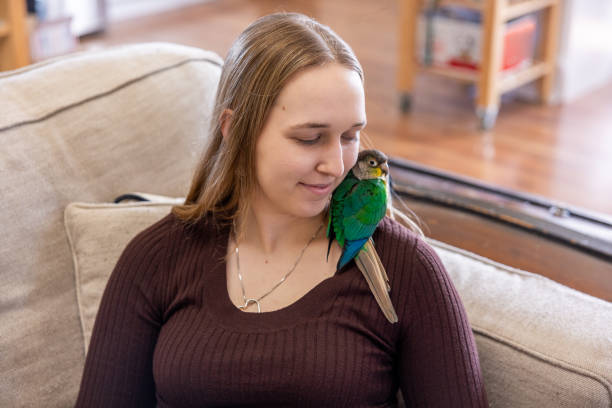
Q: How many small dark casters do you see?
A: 2